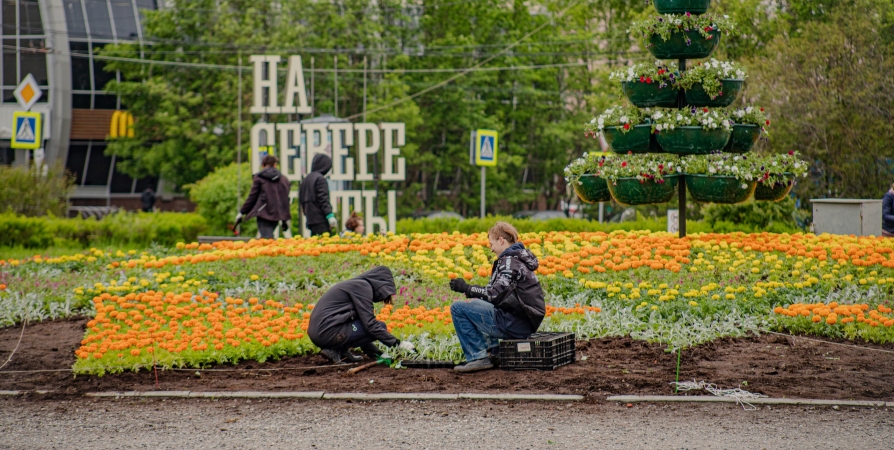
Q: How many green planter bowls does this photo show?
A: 11